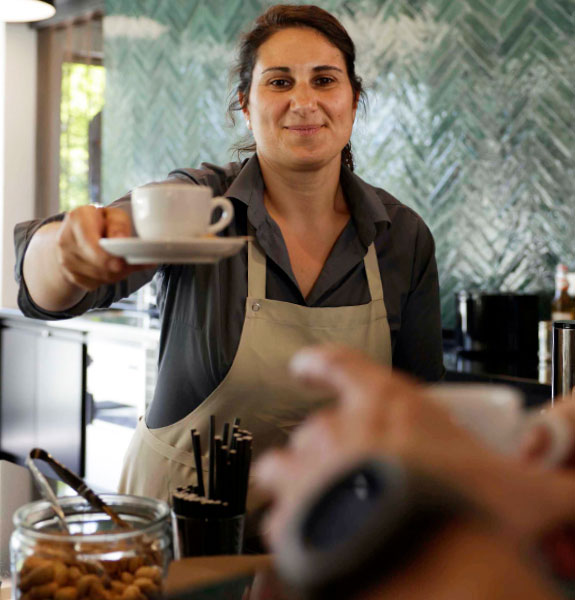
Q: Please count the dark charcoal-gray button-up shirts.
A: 1